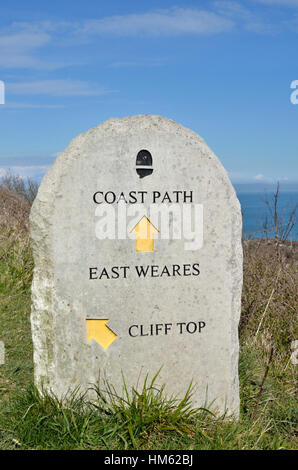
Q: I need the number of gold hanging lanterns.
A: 0